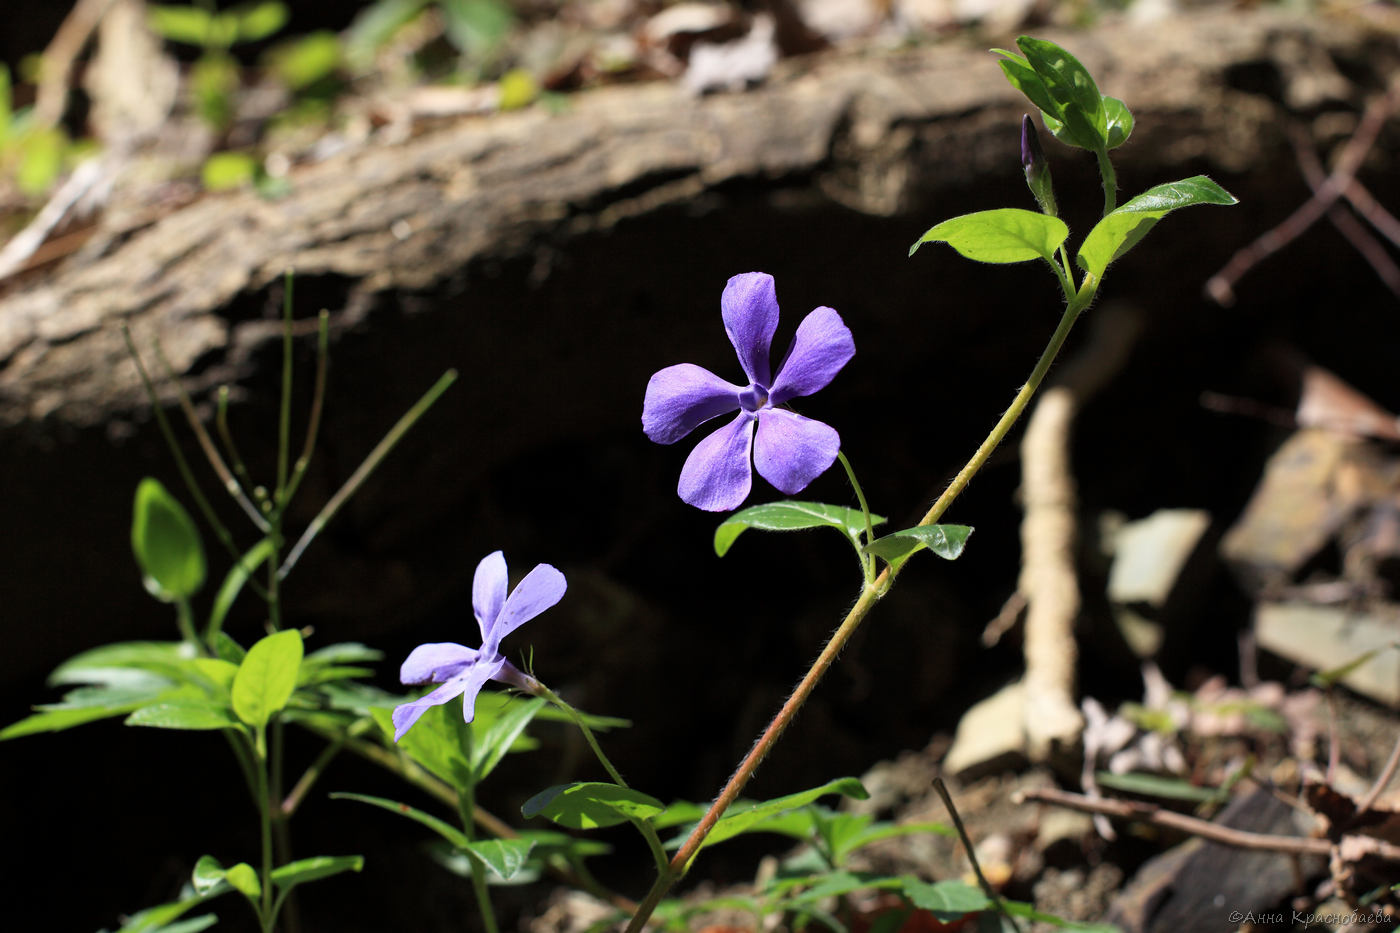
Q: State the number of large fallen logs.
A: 1